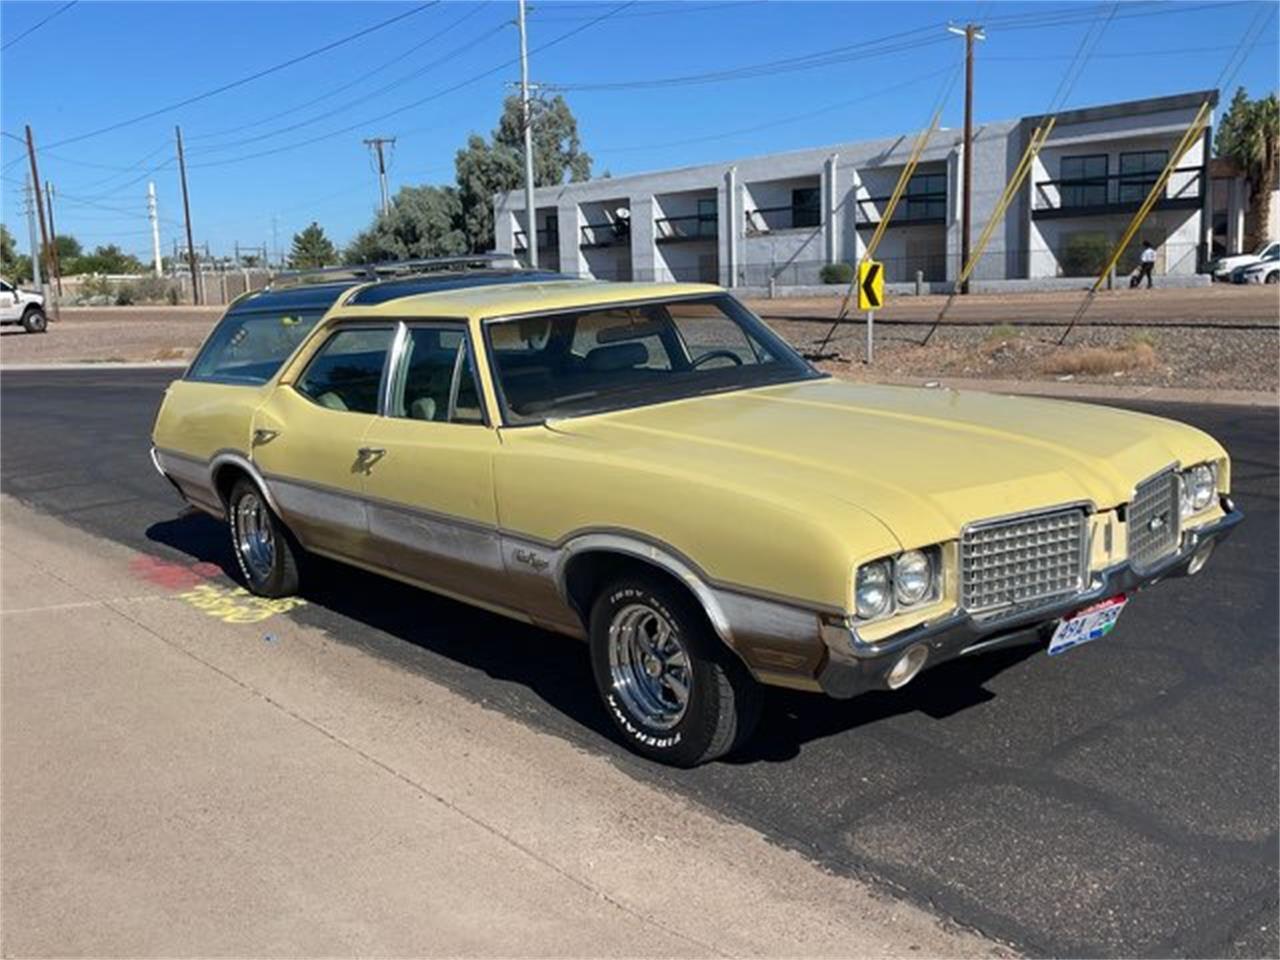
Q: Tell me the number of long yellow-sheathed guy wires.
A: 6